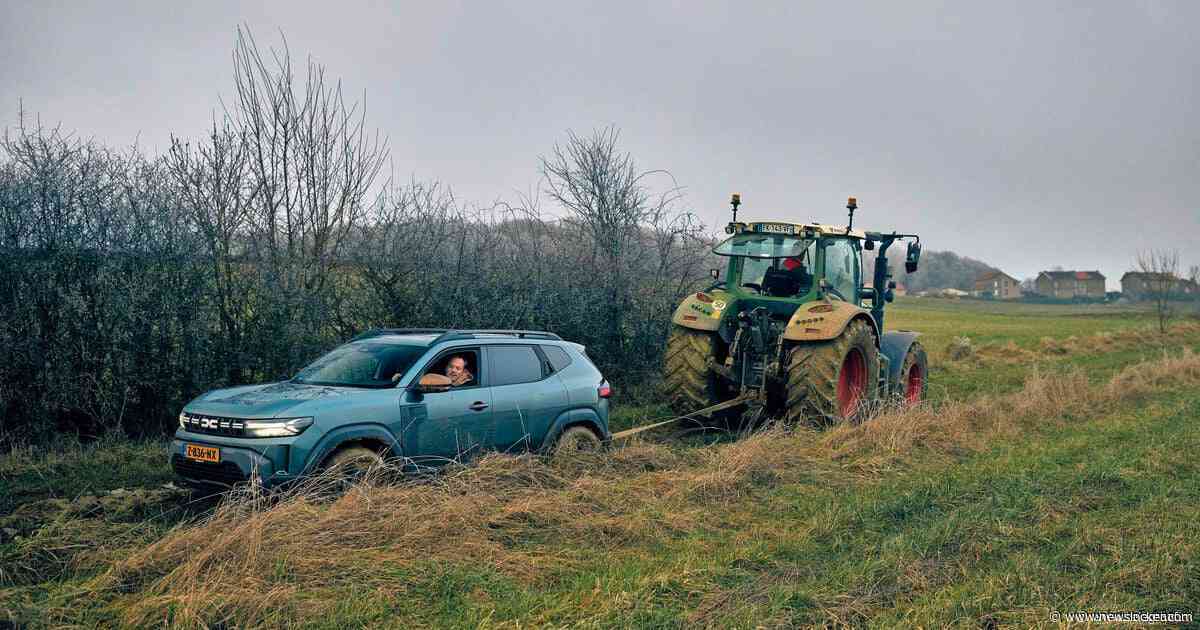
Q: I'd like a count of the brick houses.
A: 3